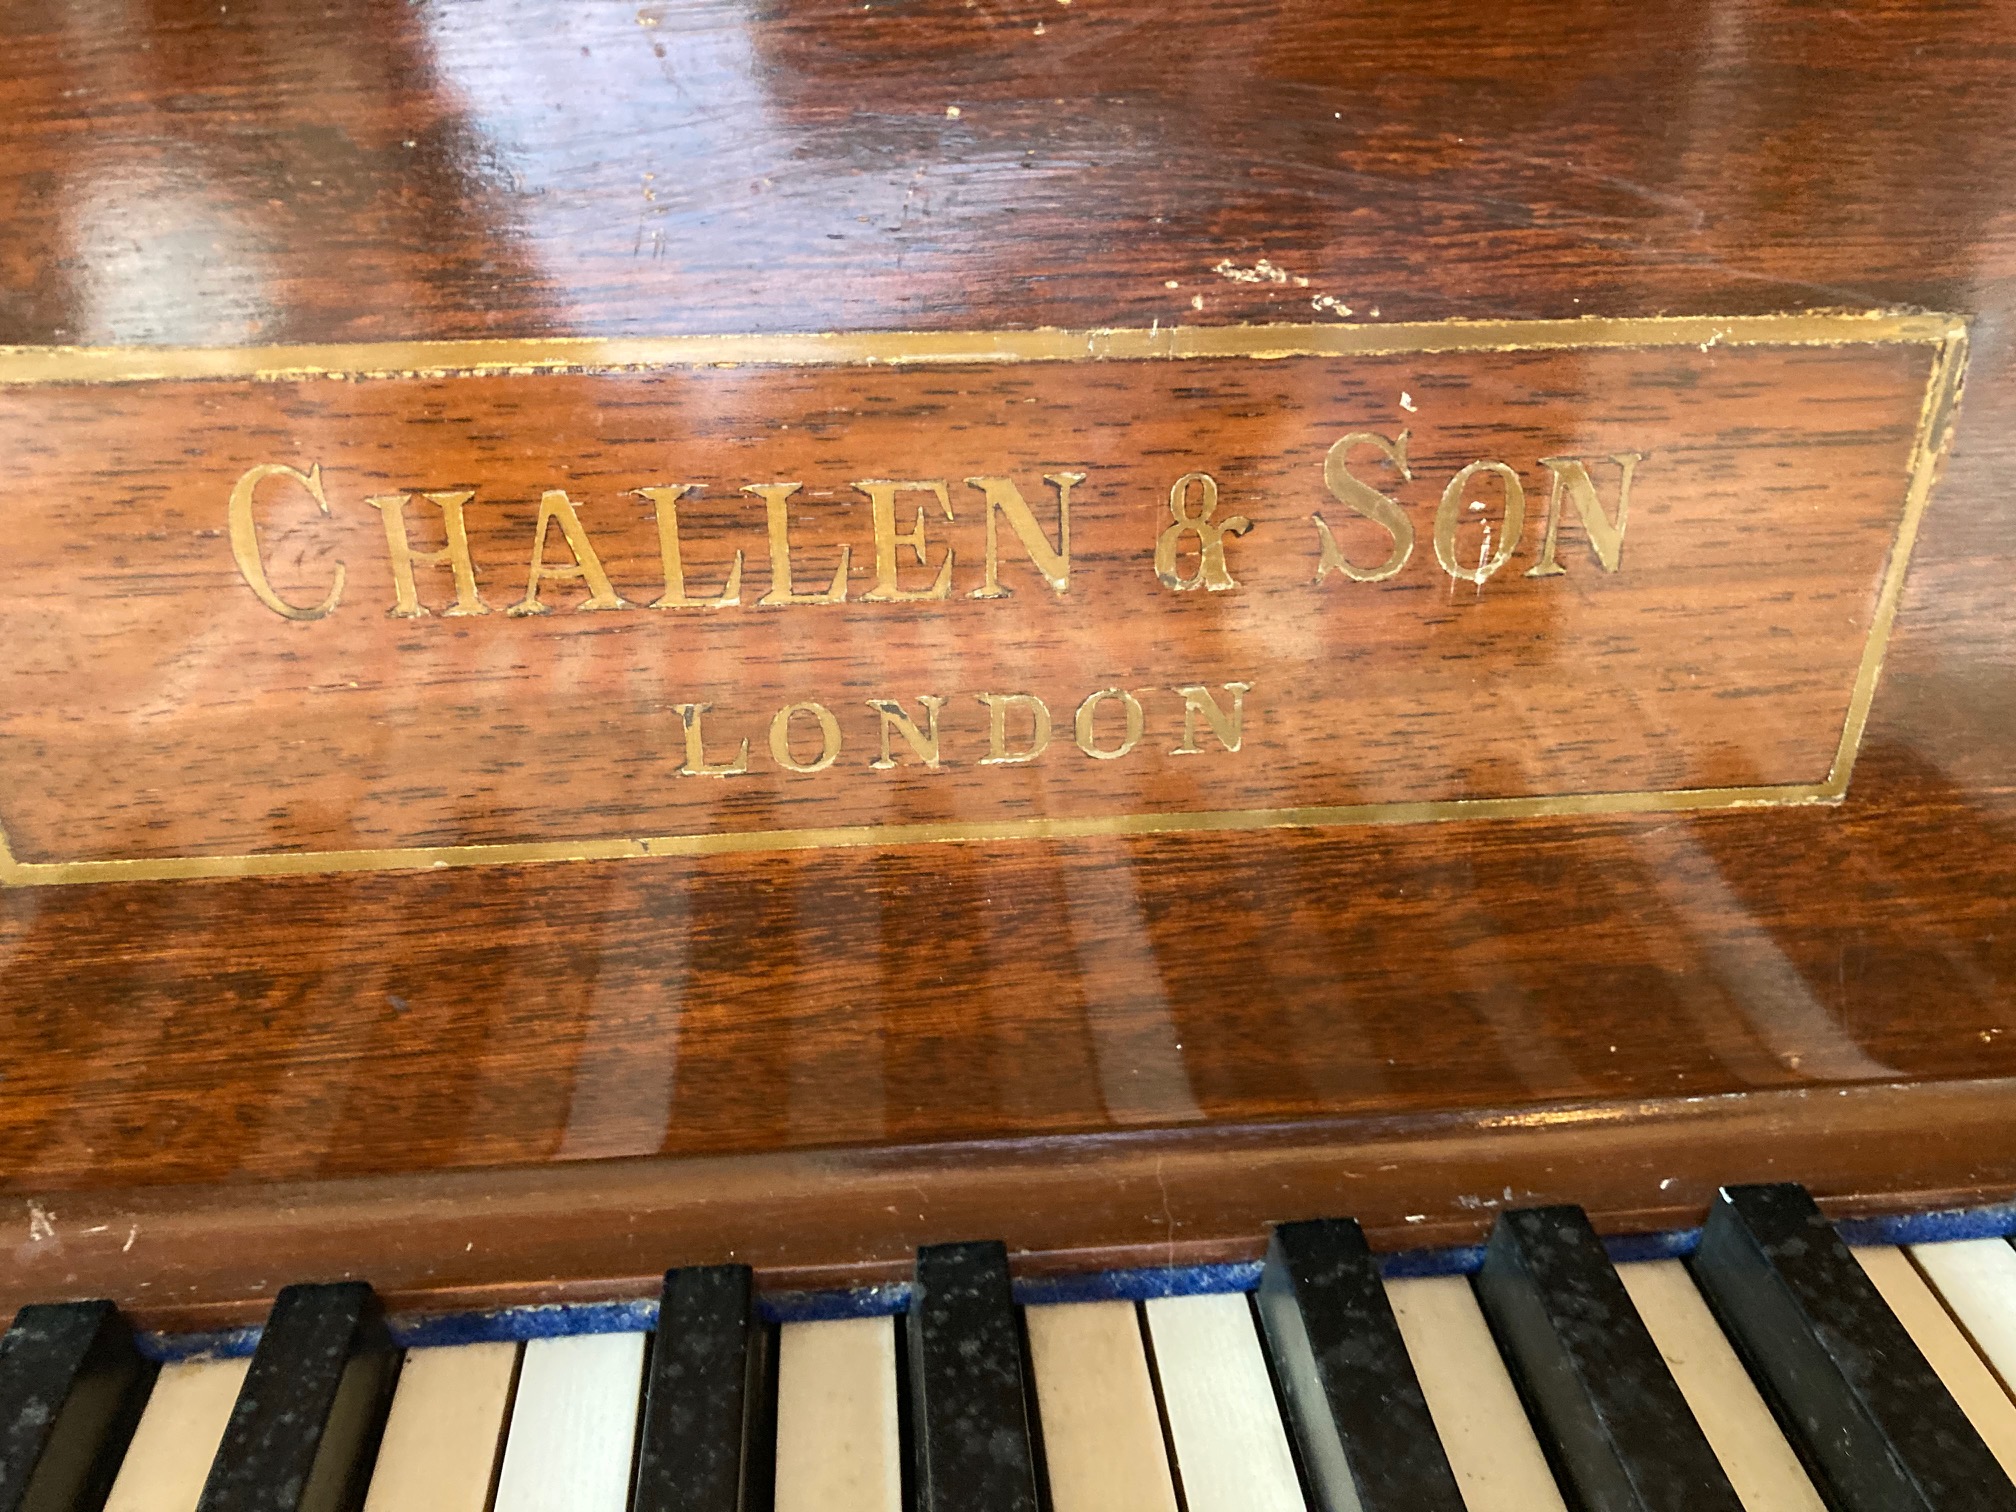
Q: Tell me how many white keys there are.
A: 10